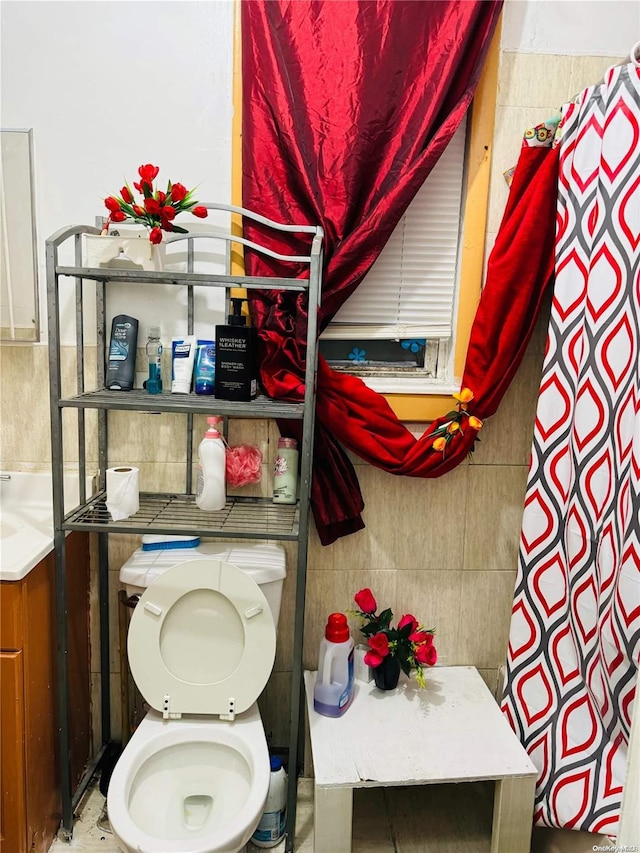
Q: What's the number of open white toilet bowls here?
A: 1